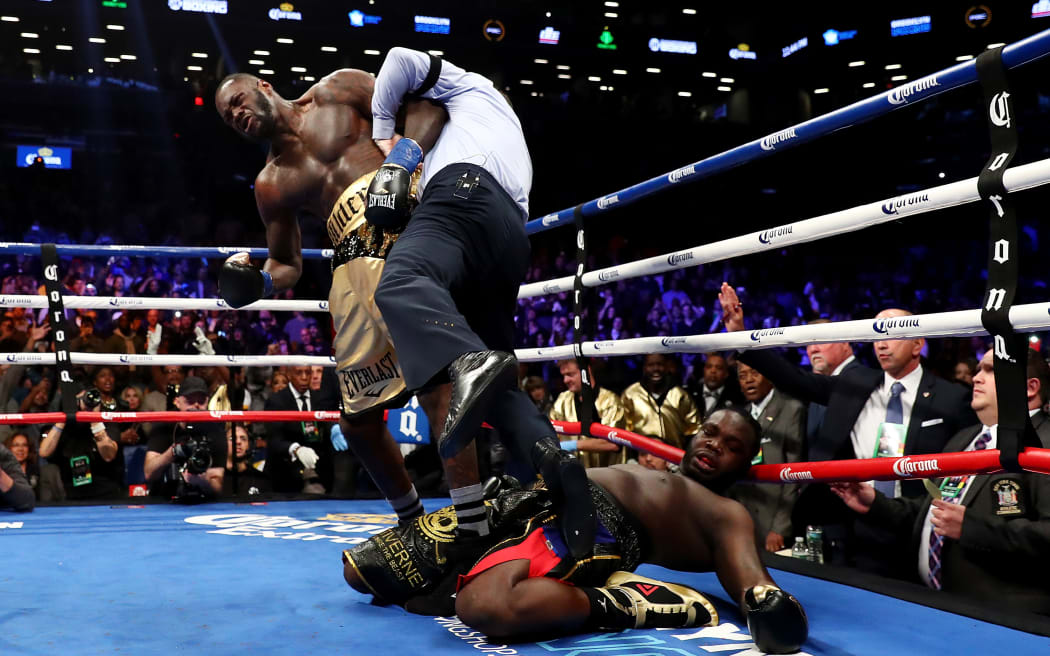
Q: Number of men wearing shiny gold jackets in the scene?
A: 2